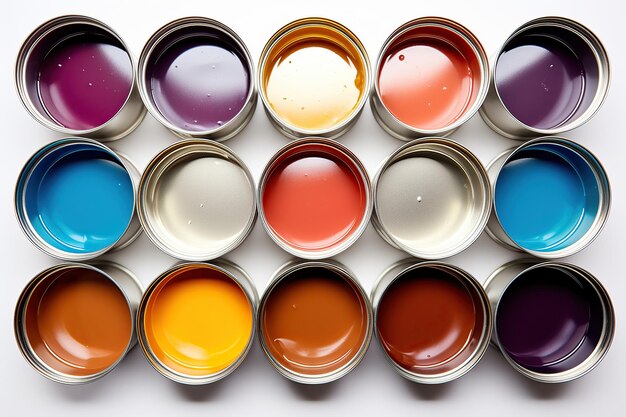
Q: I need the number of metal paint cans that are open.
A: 15